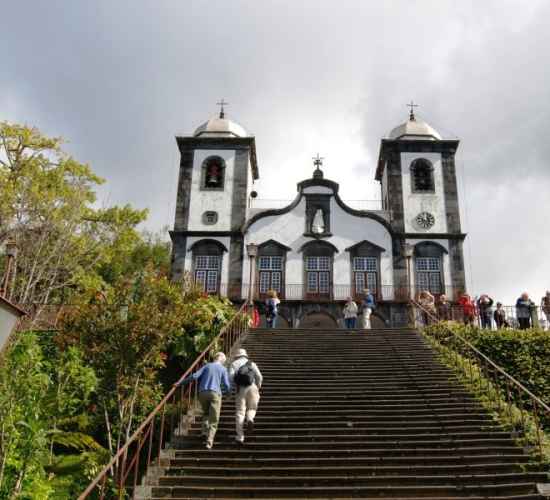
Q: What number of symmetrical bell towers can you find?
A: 2